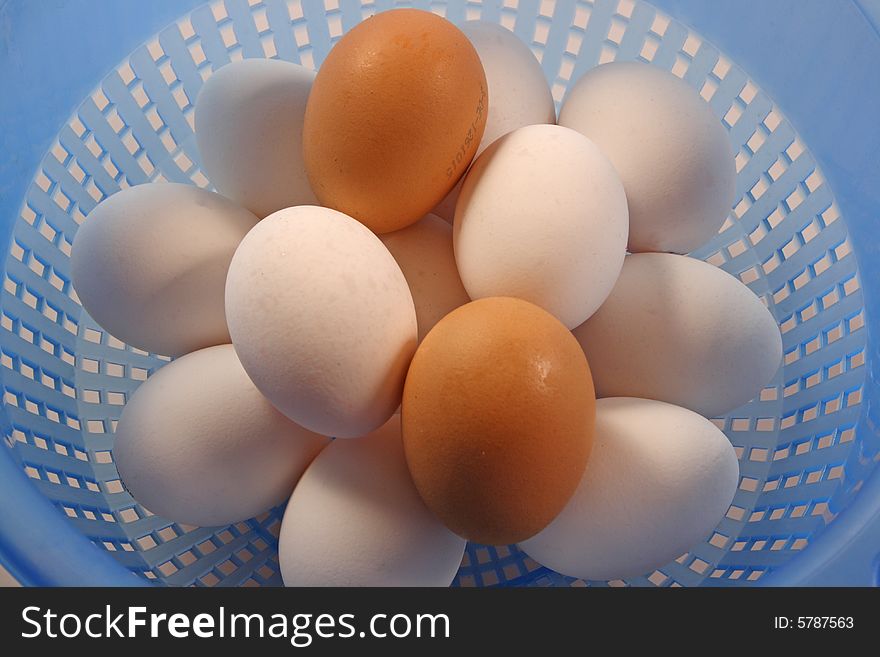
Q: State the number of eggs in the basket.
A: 13